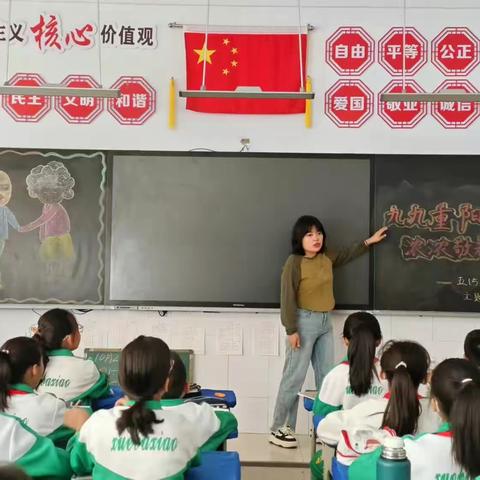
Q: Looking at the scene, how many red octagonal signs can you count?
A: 9